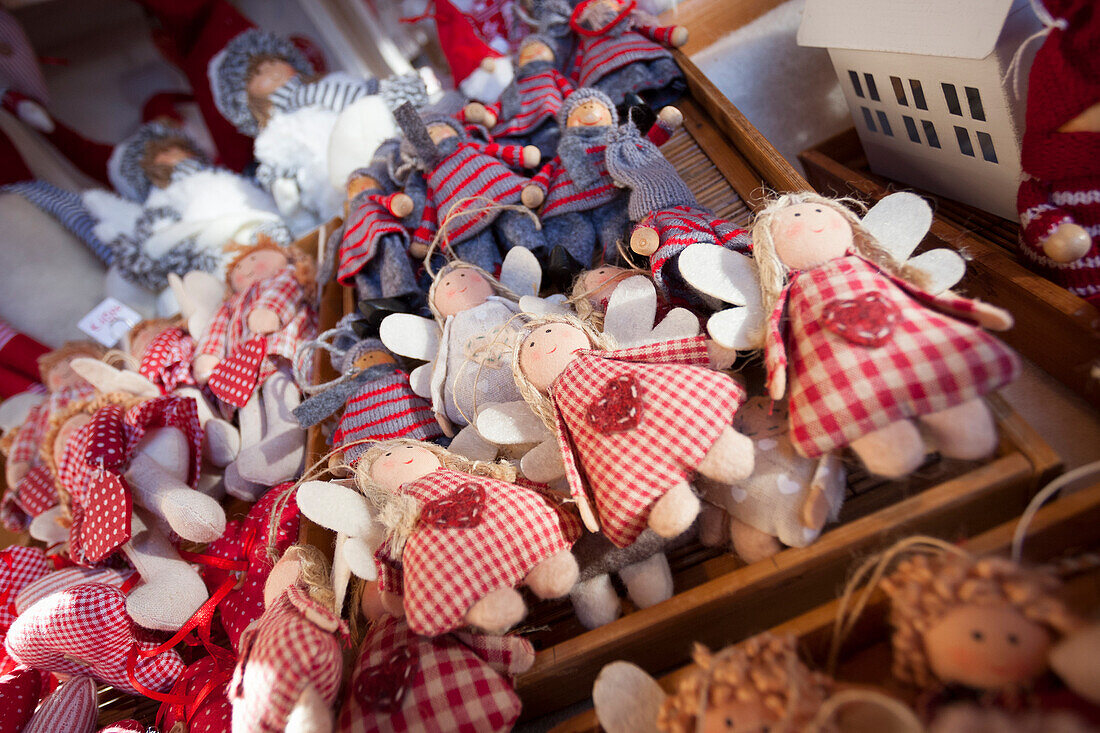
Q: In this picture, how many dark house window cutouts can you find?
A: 12